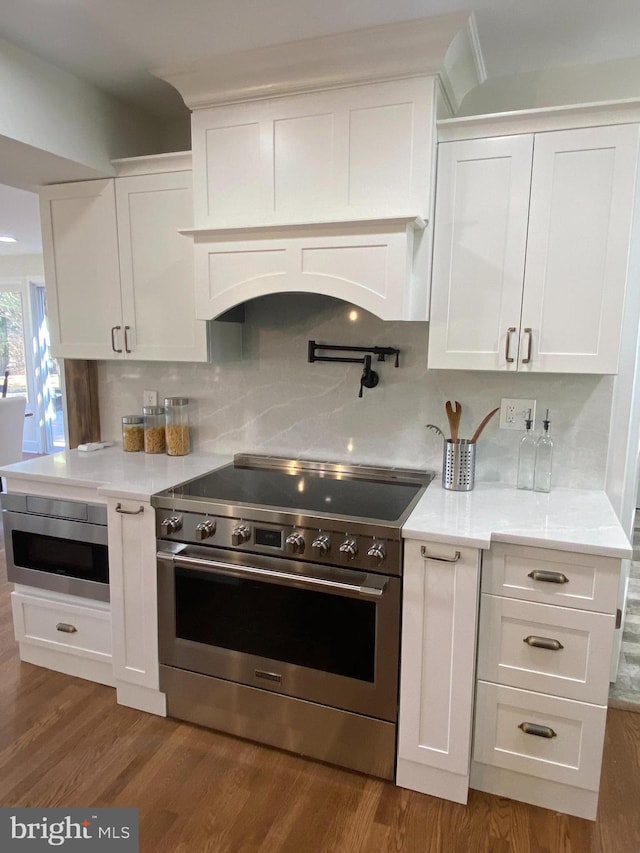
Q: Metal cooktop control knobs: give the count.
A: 7